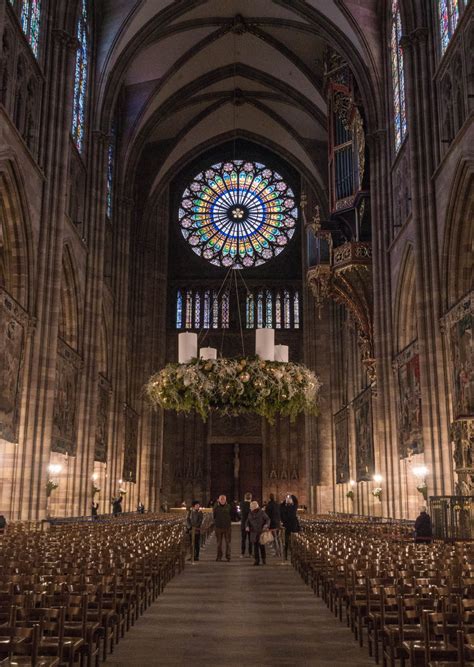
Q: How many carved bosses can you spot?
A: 2